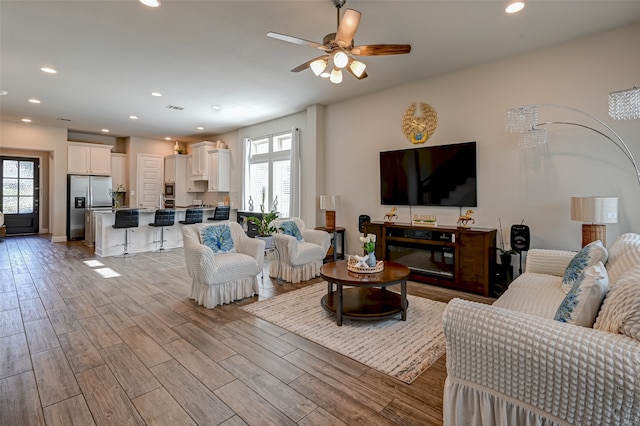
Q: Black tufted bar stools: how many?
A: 4